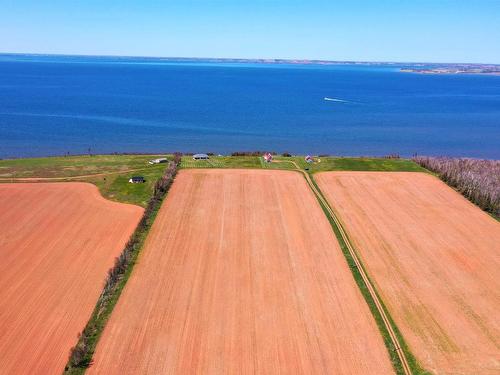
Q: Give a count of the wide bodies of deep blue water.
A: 1